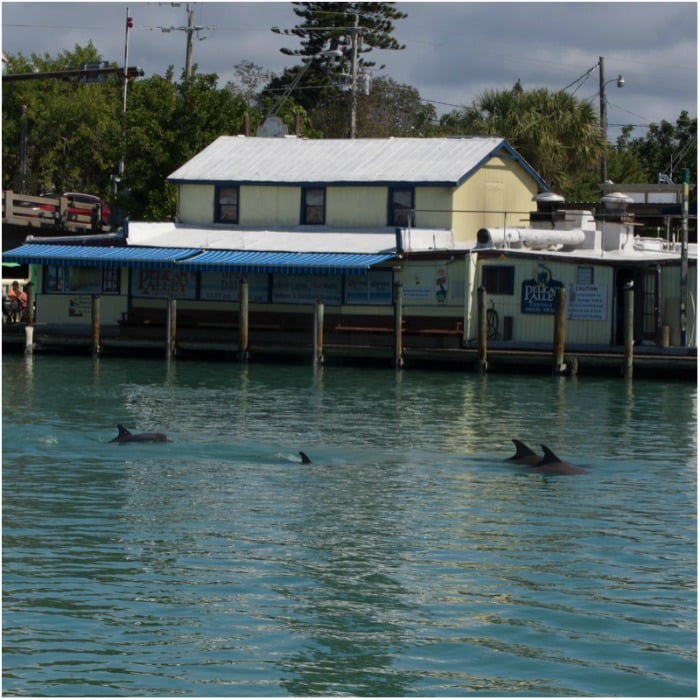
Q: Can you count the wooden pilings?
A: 9